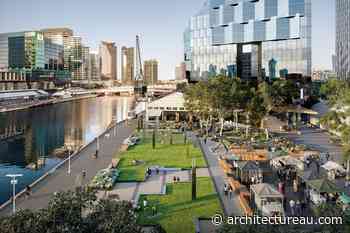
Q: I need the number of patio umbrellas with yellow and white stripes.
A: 0